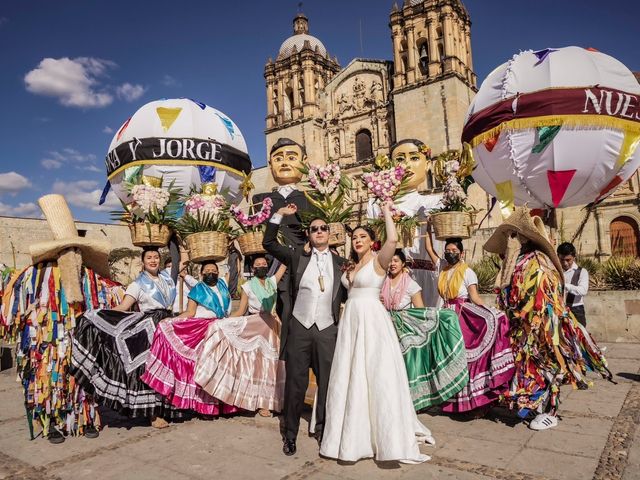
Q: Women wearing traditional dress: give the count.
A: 5